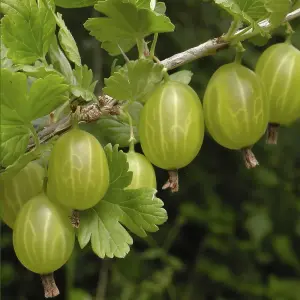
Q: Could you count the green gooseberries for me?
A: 7